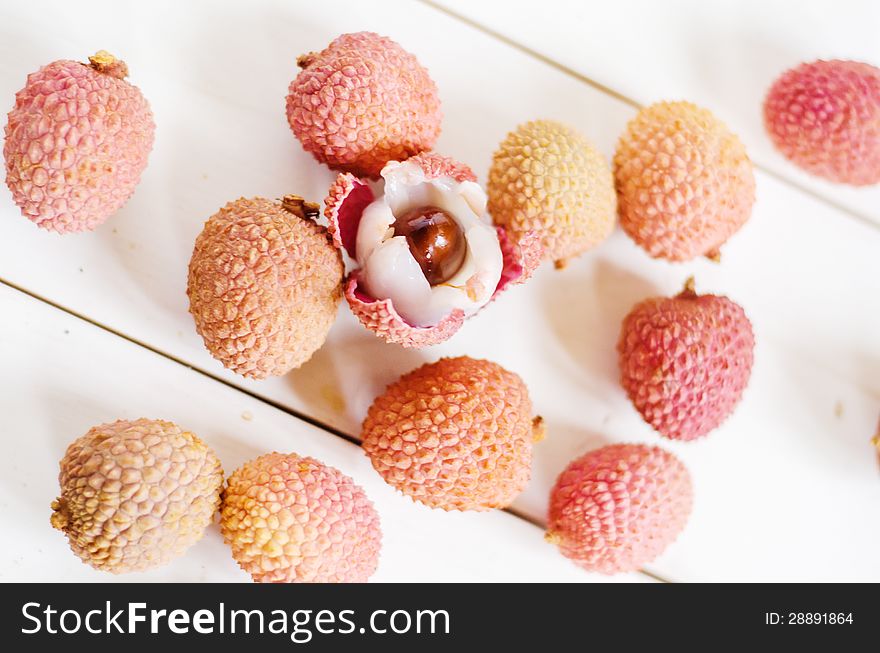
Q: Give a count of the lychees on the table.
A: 12